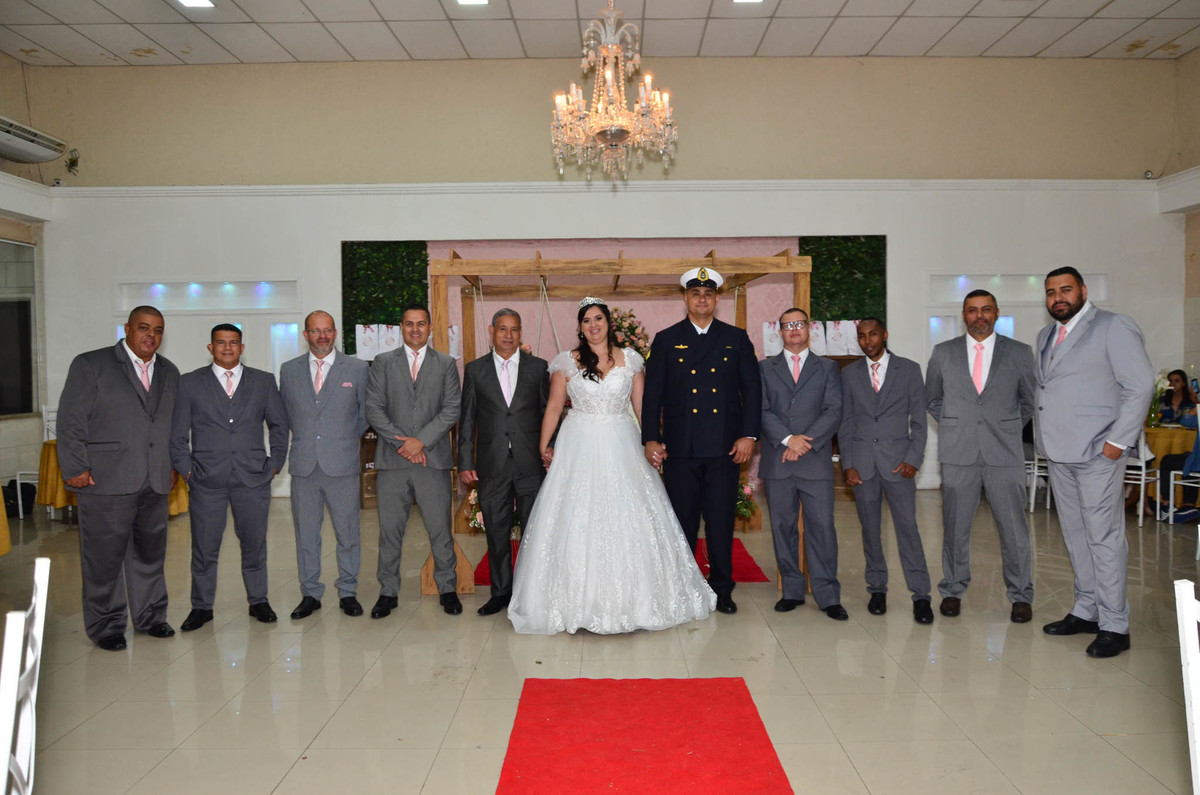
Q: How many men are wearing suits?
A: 9